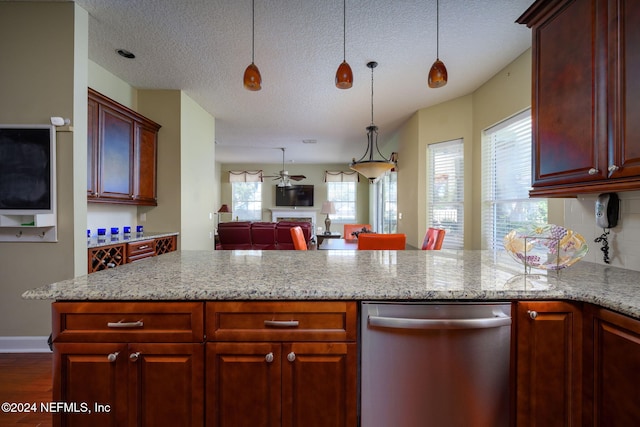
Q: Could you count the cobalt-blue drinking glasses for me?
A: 5